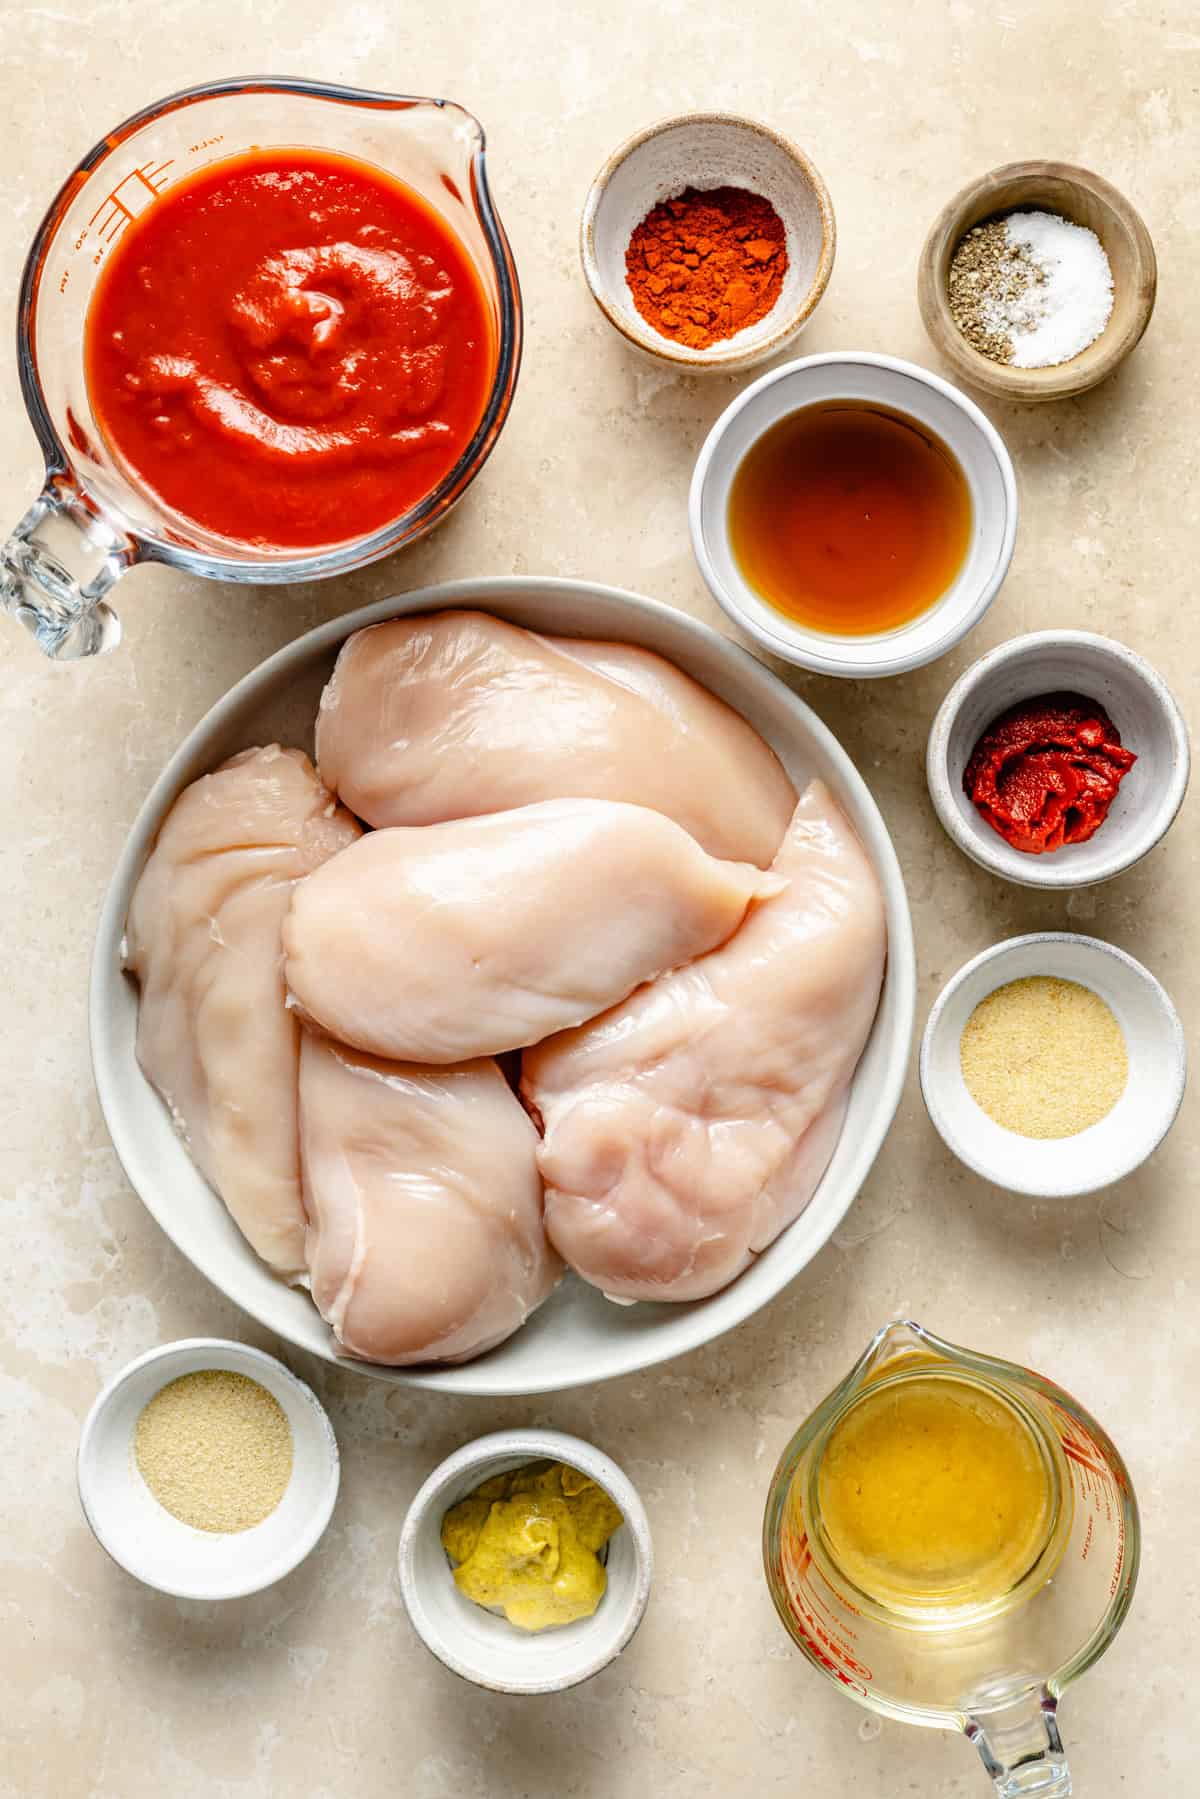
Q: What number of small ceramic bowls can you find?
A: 6